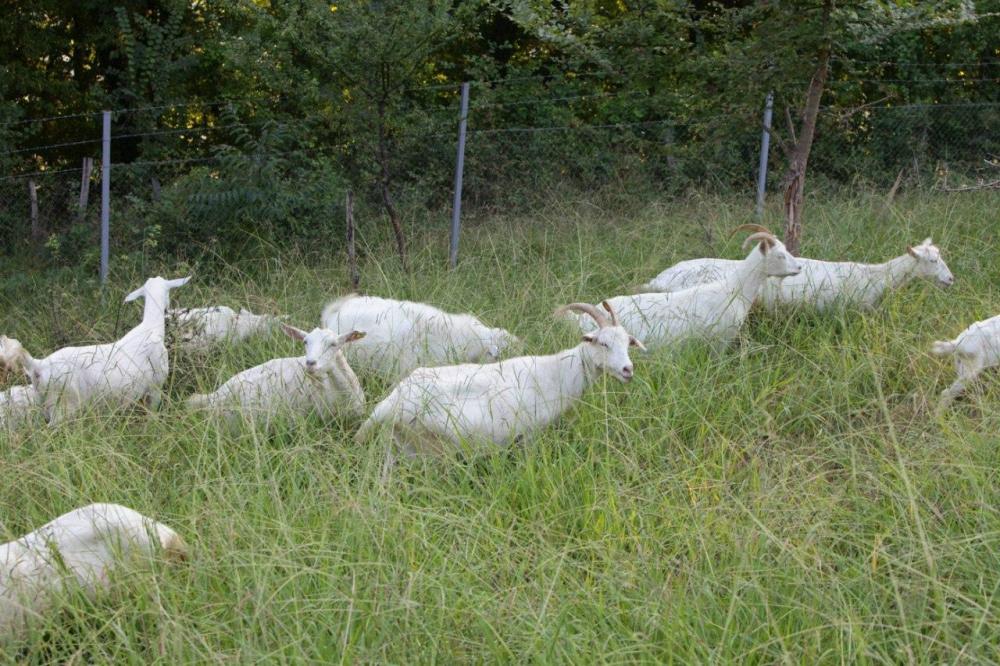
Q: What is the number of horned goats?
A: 2